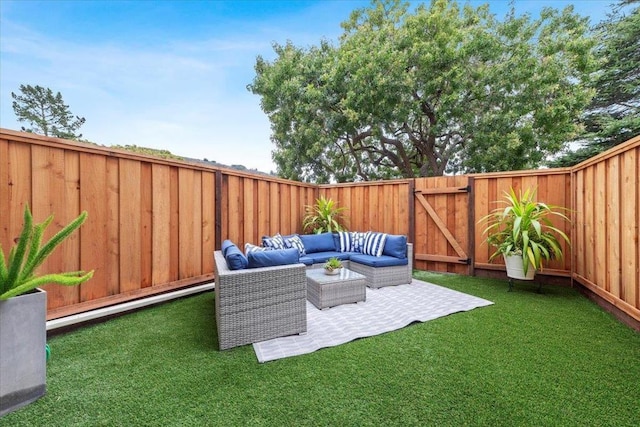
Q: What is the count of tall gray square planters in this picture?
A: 1